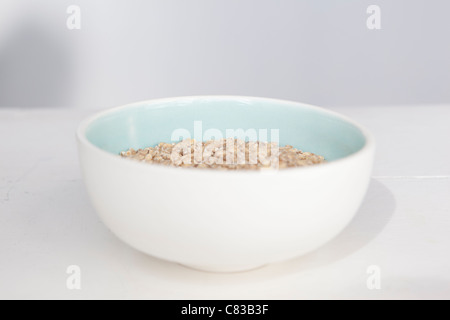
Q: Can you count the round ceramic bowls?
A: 1